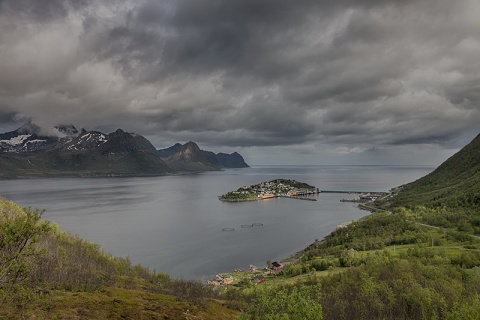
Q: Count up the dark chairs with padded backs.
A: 0